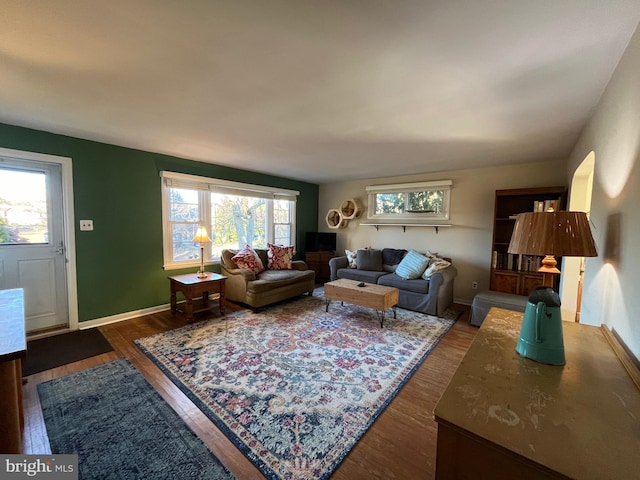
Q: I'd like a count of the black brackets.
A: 3